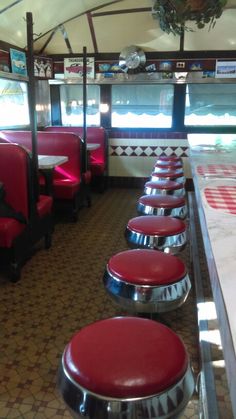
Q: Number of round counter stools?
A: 8